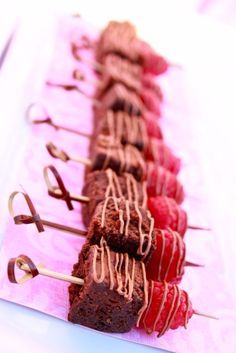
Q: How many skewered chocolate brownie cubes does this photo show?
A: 8